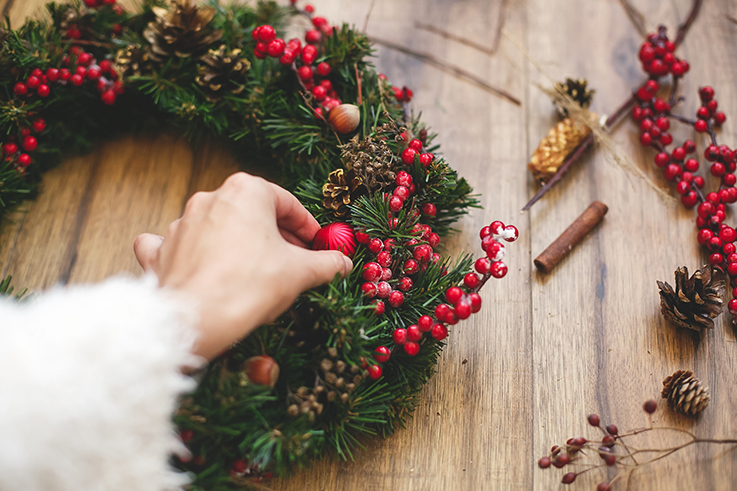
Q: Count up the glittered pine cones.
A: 1